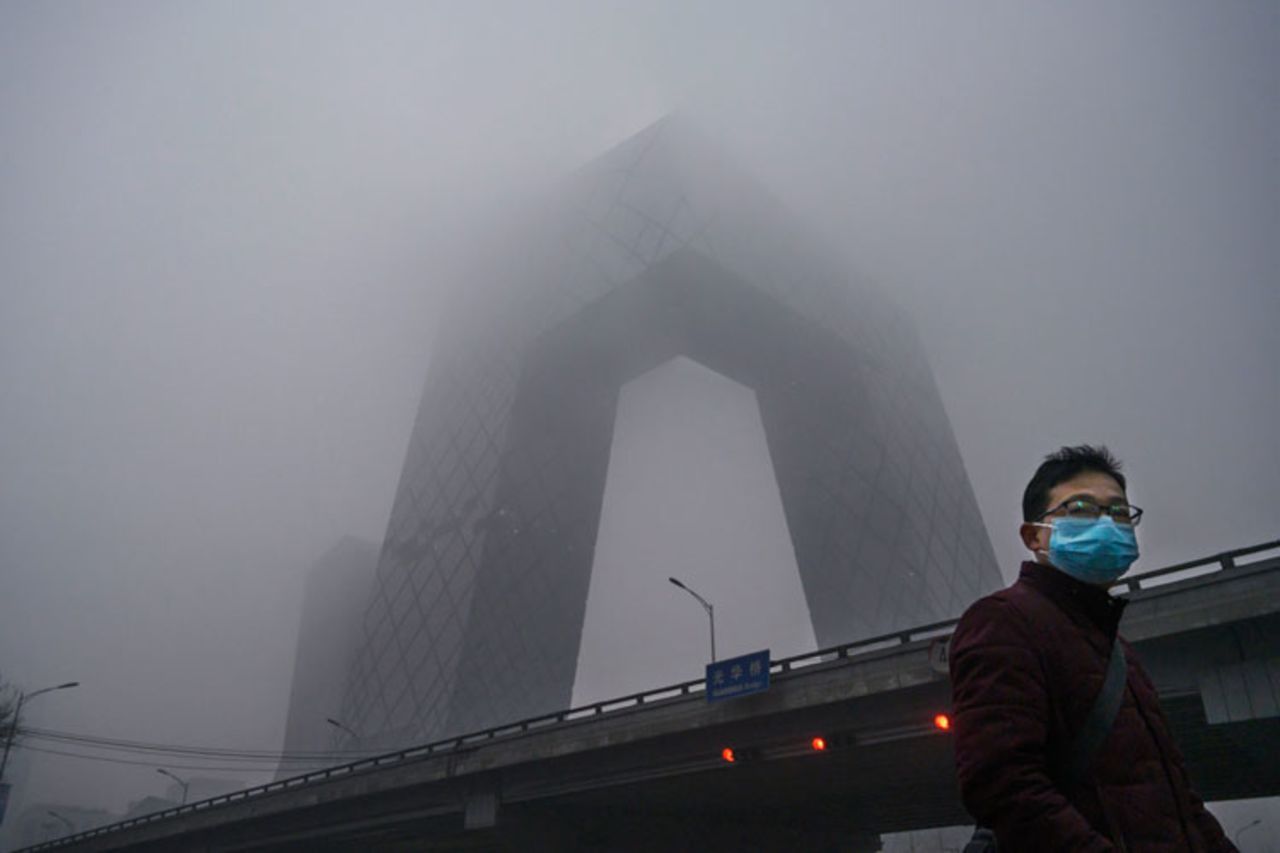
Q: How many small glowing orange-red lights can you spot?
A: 3